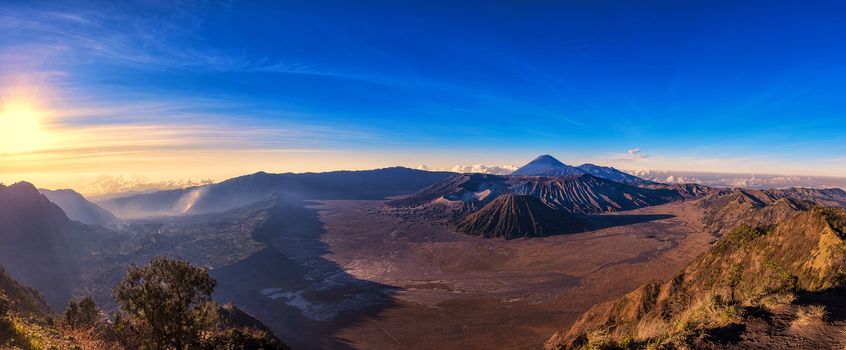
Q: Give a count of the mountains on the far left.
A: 2